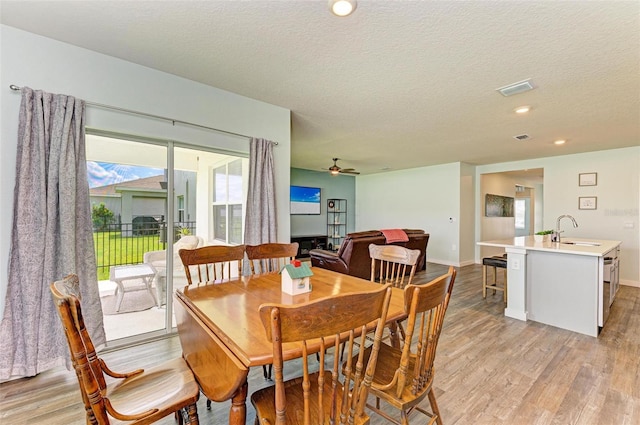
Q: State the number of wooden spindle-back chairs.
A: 6